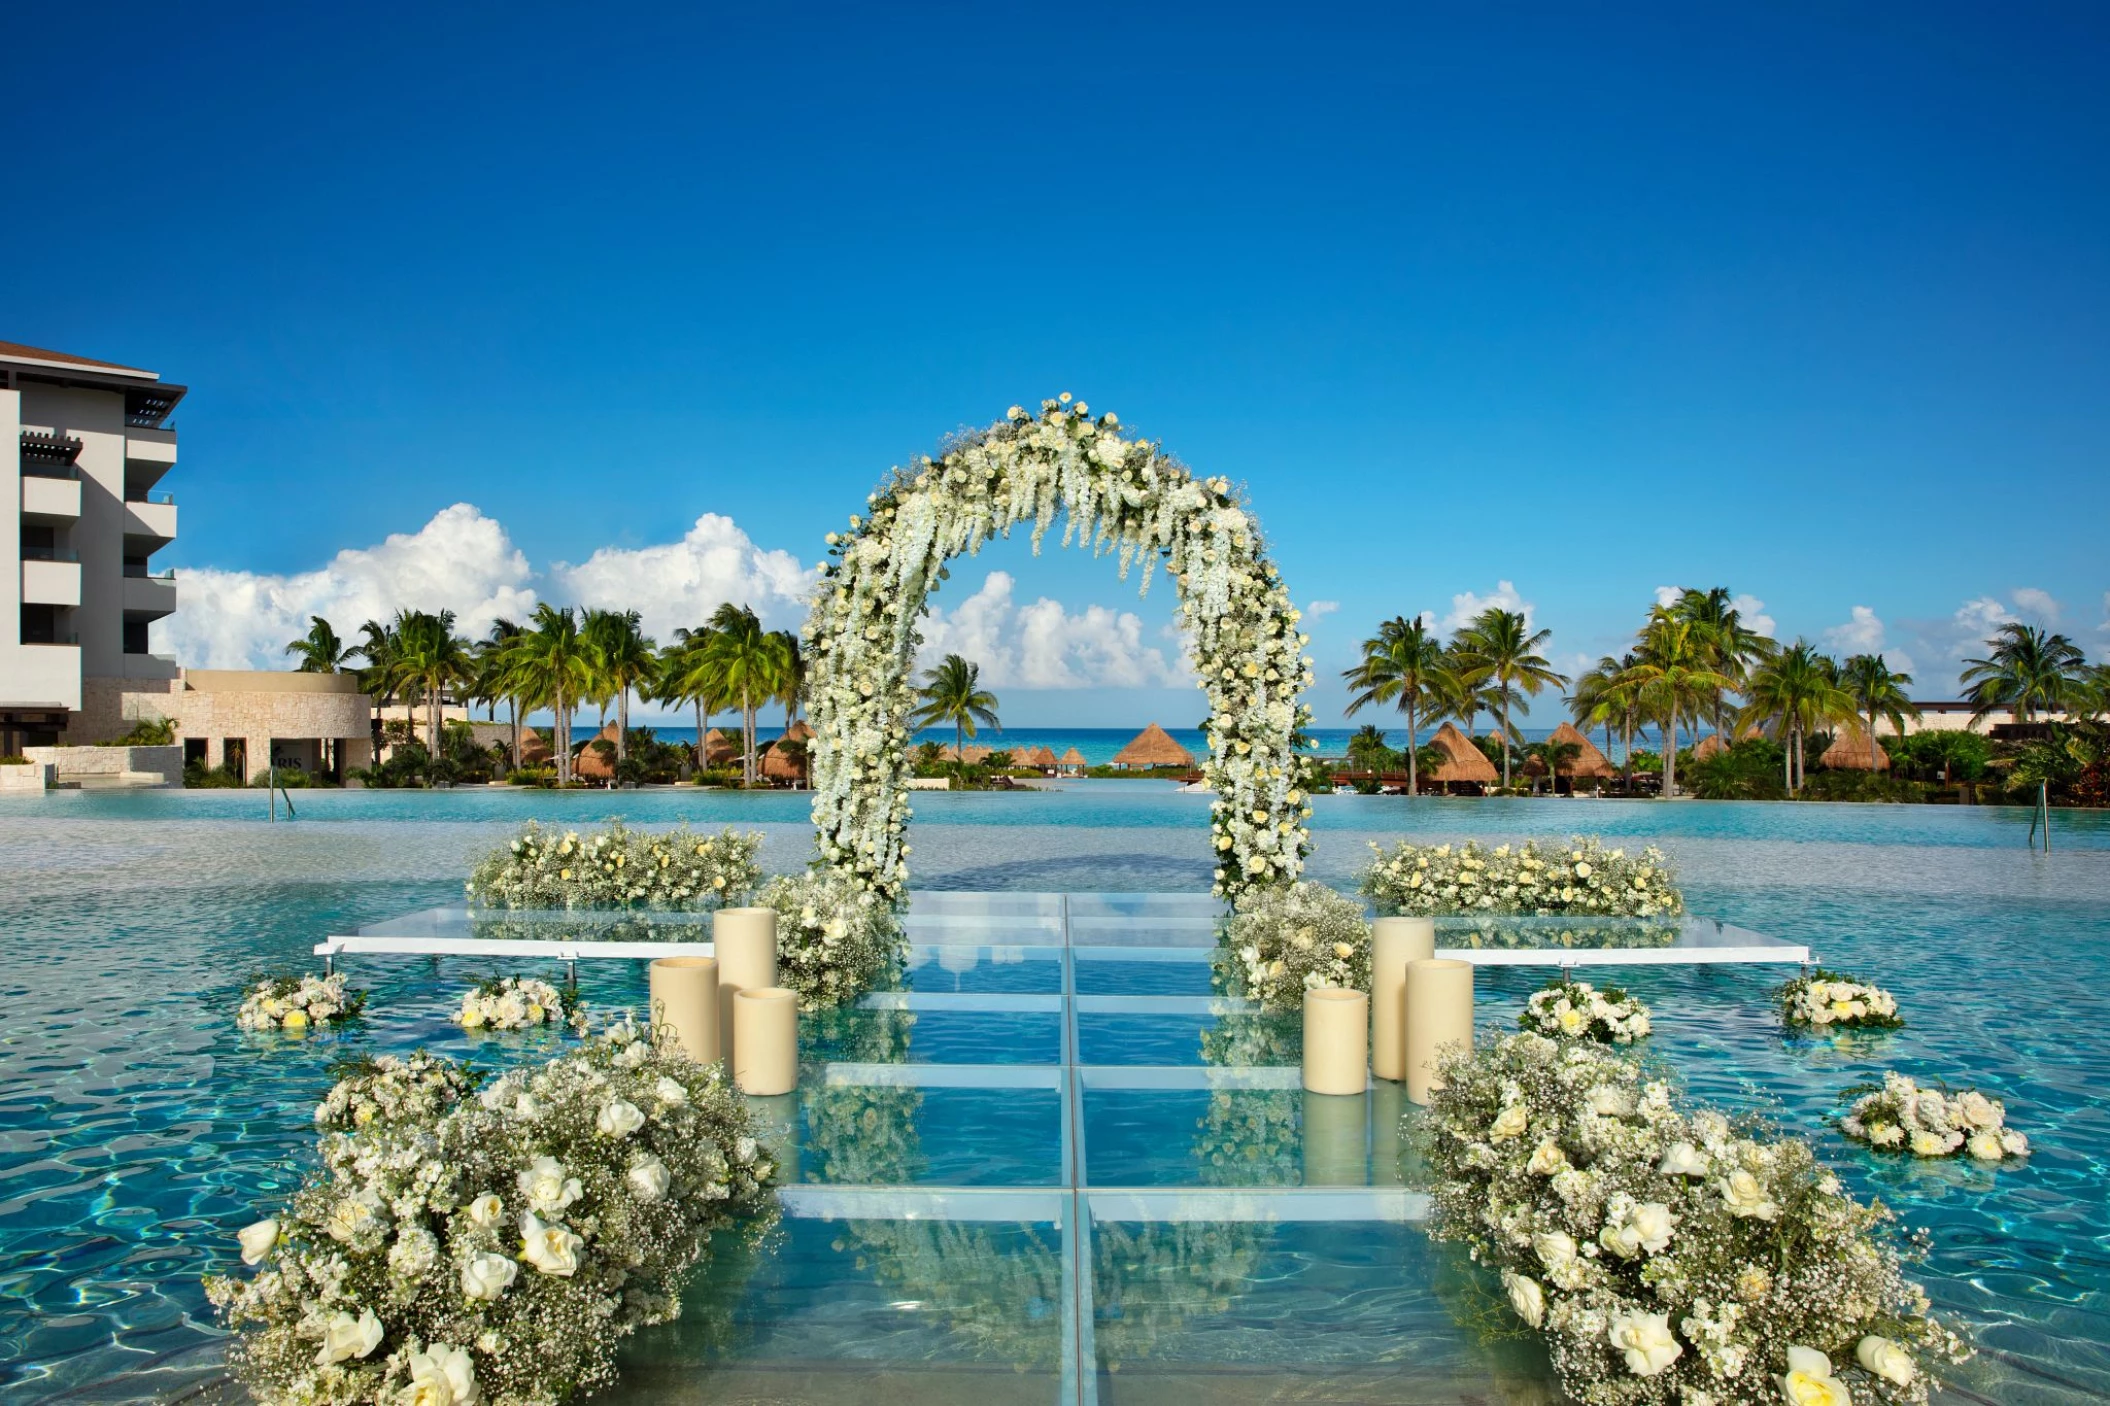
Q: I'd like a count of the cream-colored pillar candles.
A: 6